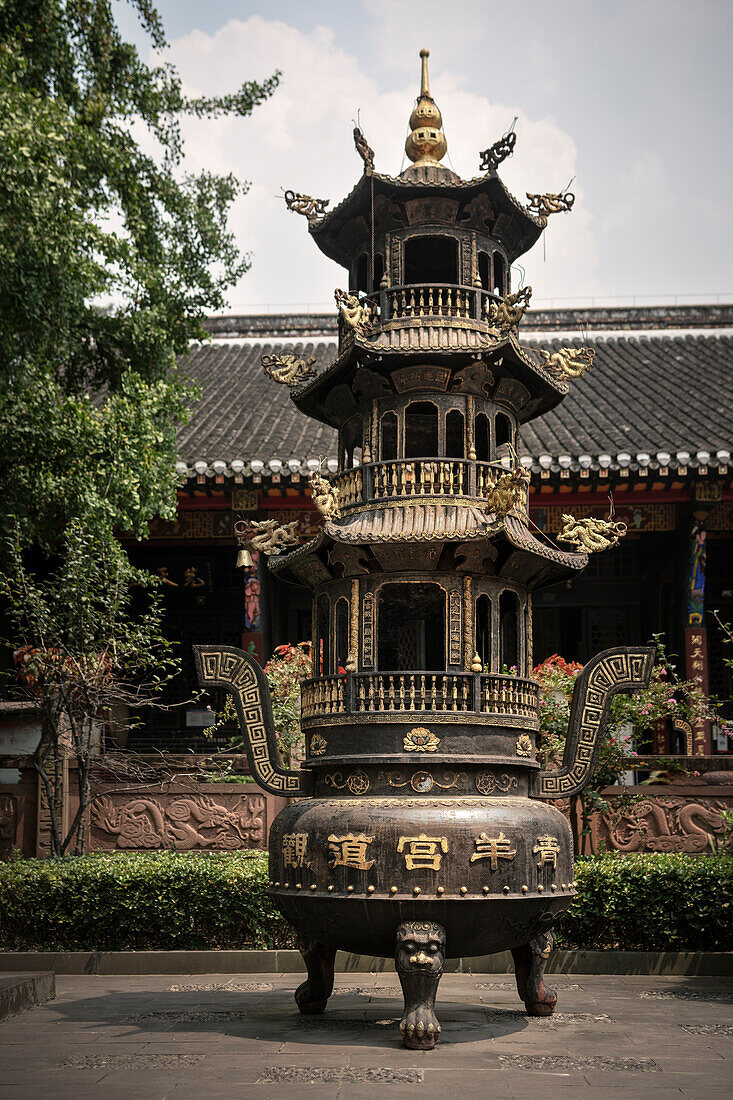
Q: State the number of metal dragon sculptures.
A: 12